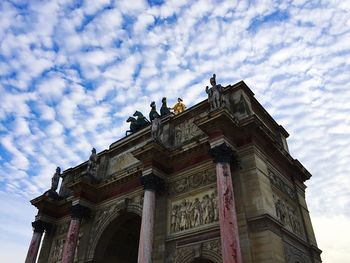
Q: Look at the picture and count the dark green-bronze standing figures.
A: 2